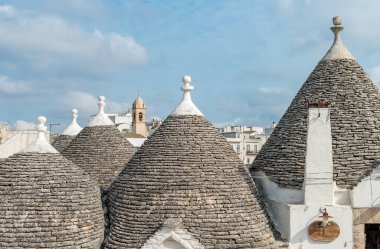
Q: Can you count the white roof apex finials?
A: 5